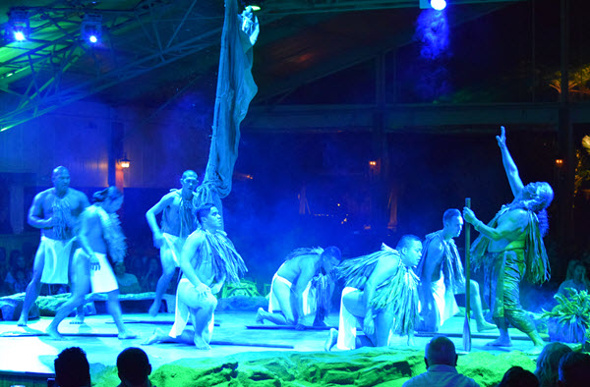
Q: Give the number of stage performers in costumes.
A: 8